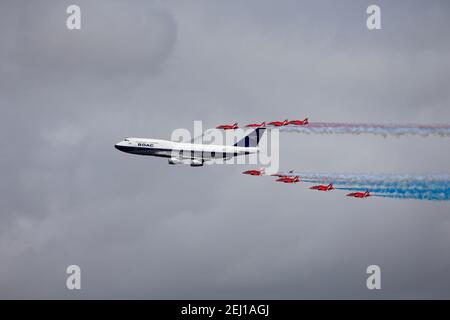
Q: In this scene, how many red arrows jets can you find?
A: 9